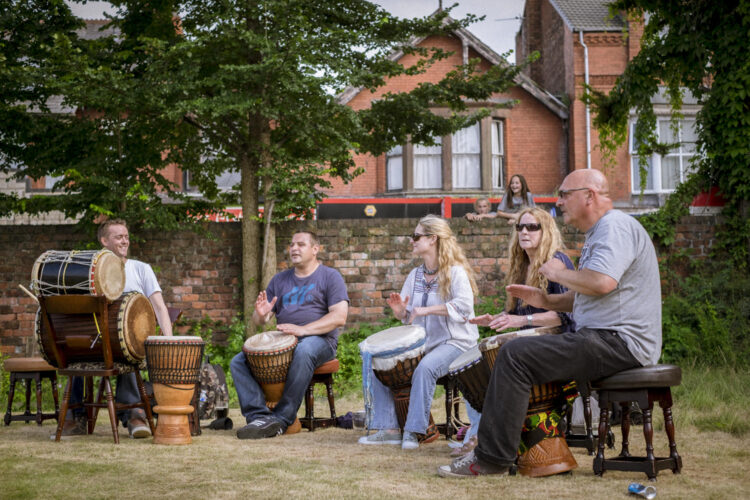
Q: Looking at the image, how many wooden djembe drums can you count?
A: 5